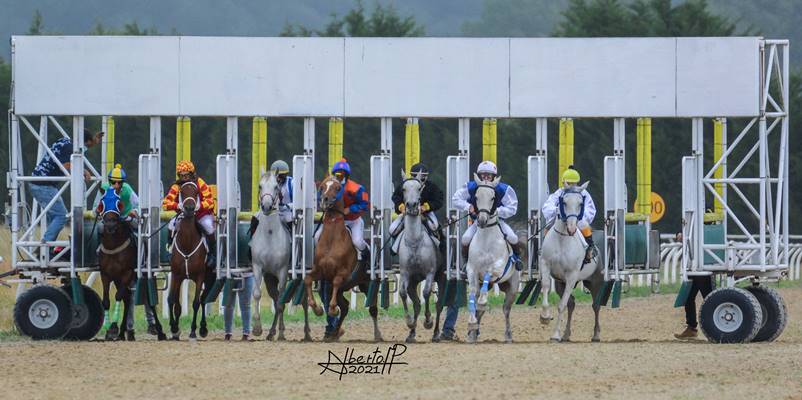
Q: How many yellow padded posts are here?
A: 9